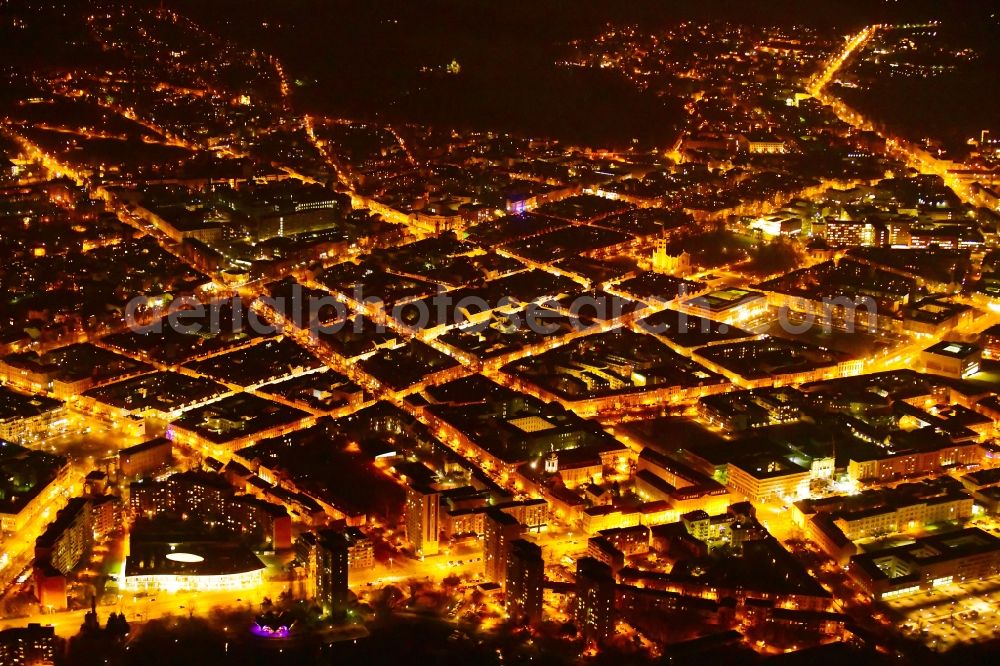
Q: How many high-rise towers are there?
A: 5